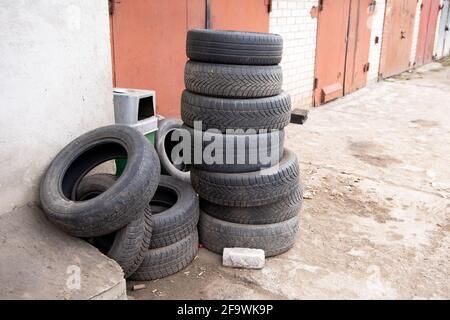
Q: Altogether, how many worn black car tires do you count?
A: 12